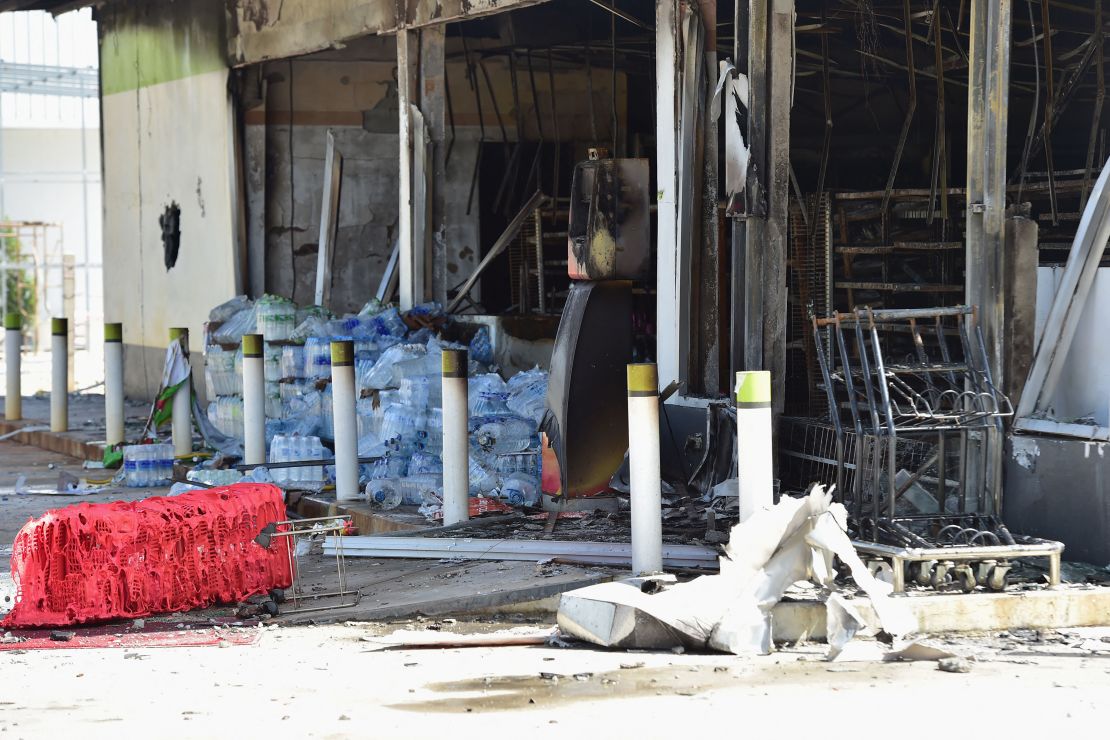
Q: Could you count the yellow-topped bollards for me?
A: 9